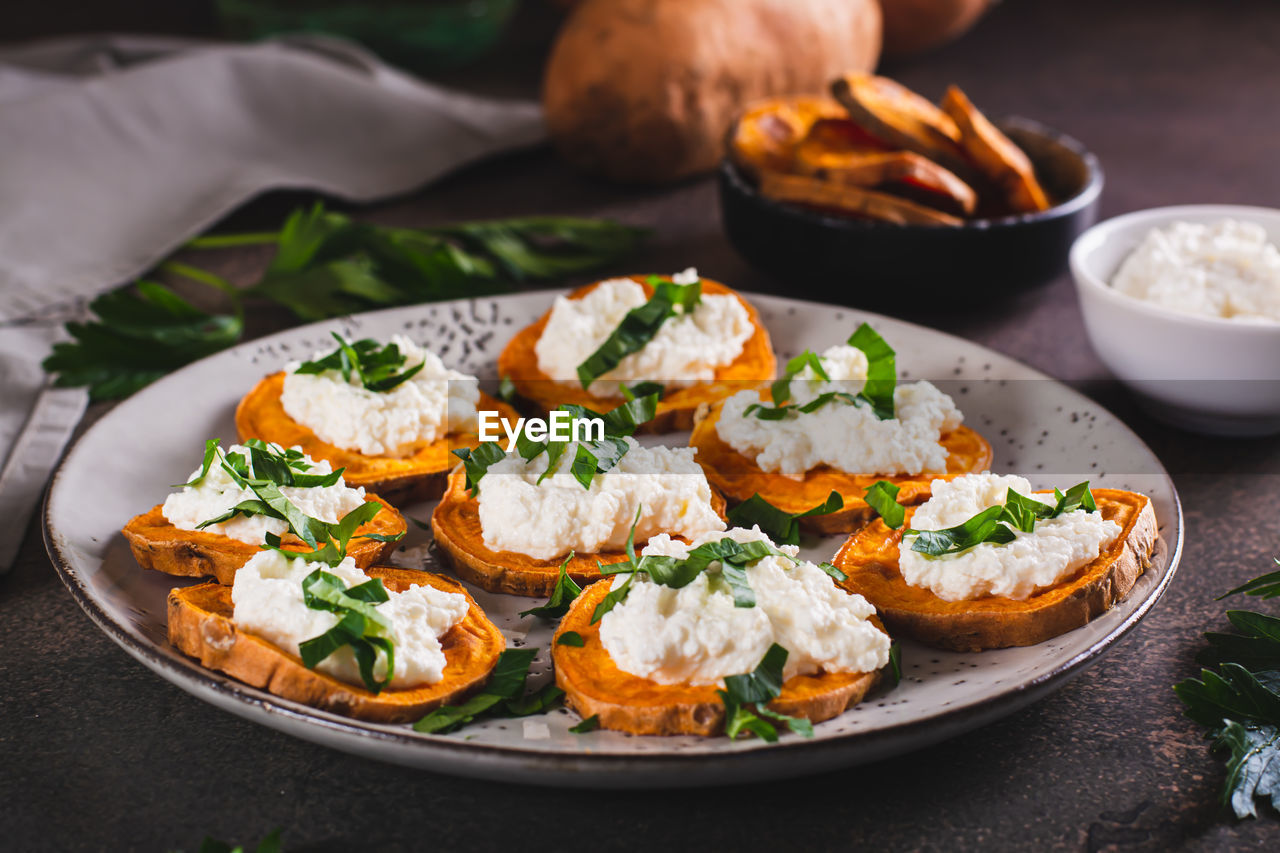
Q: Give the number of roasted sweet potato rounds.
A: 8